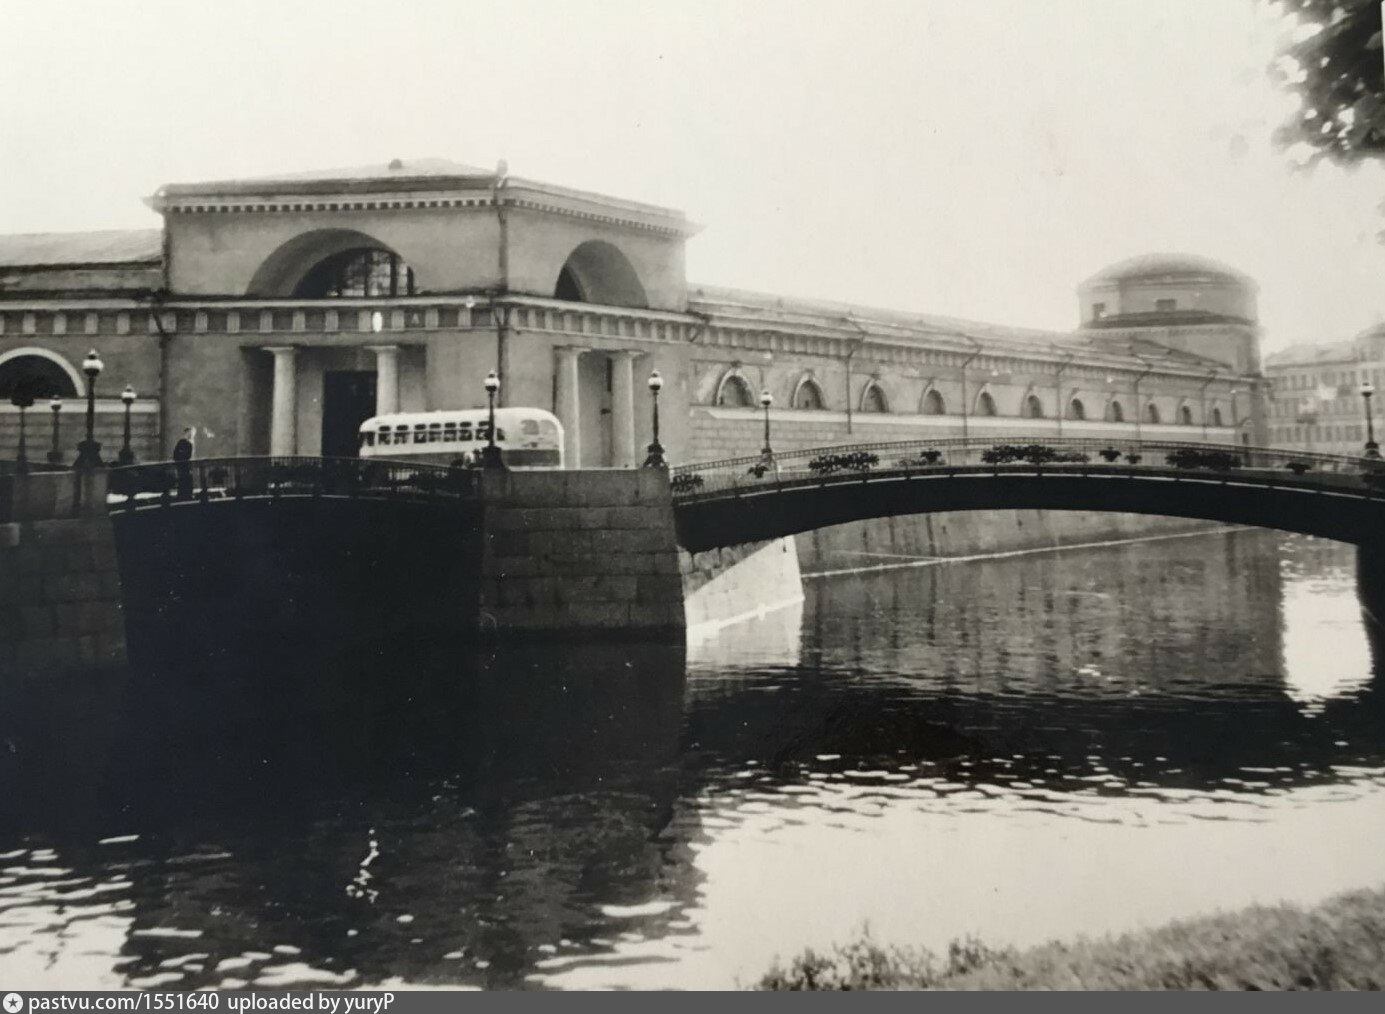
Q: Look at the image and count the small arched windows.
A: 11